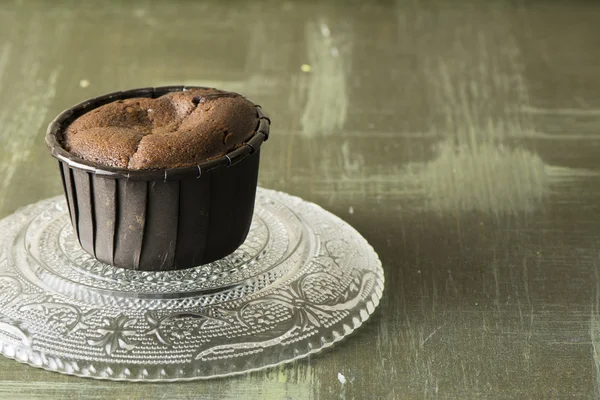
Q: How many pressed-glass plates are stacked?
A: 1